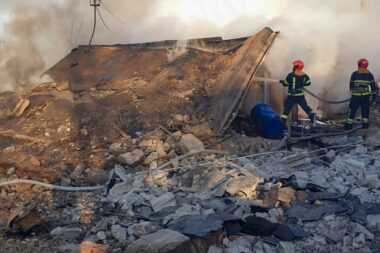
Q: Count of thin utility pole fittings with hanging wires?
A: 1